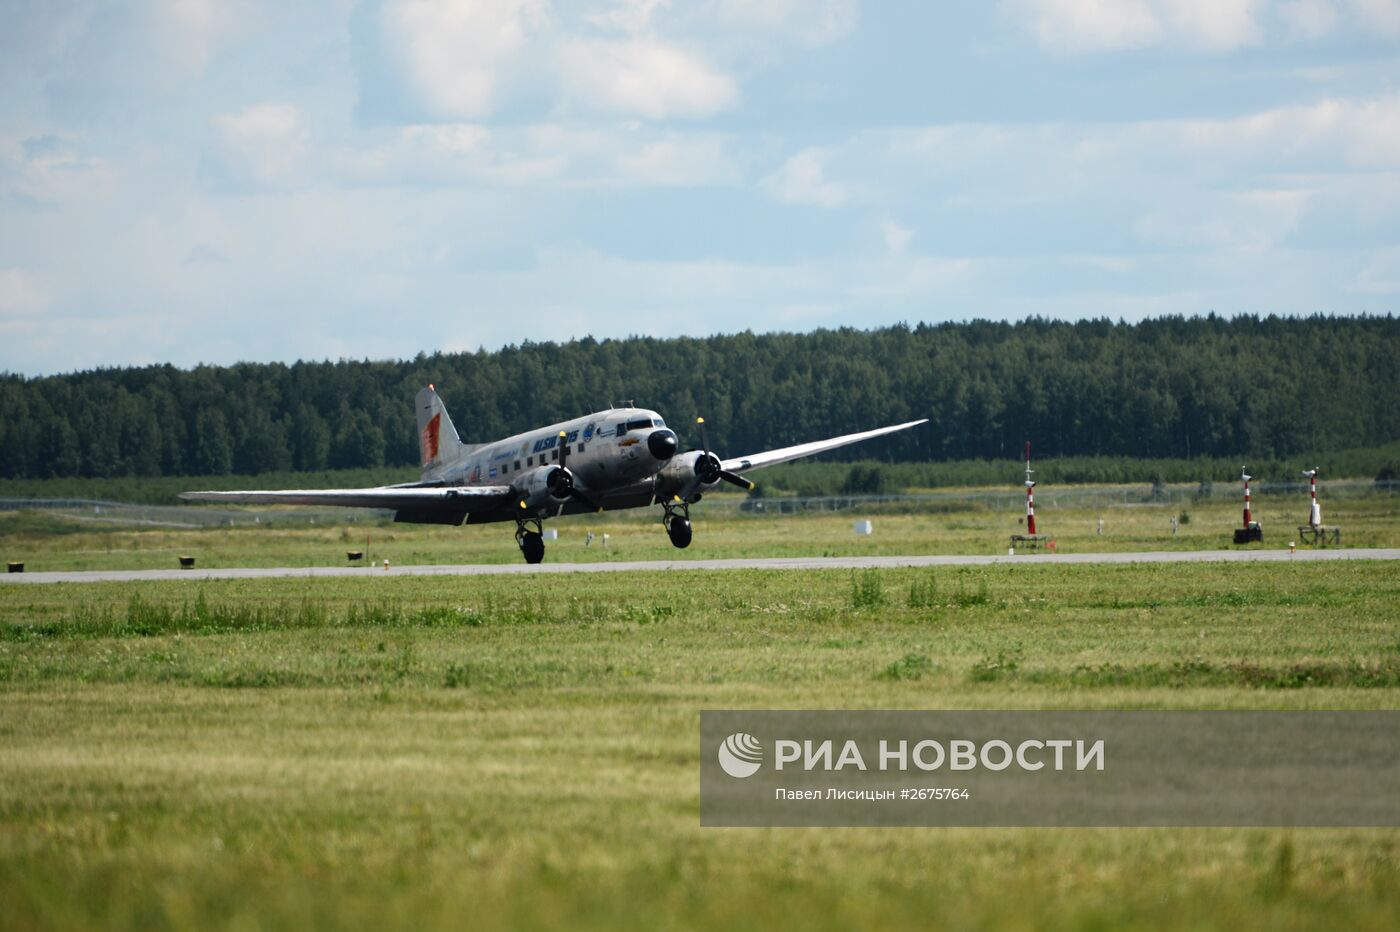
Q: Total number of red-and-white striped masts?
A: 3